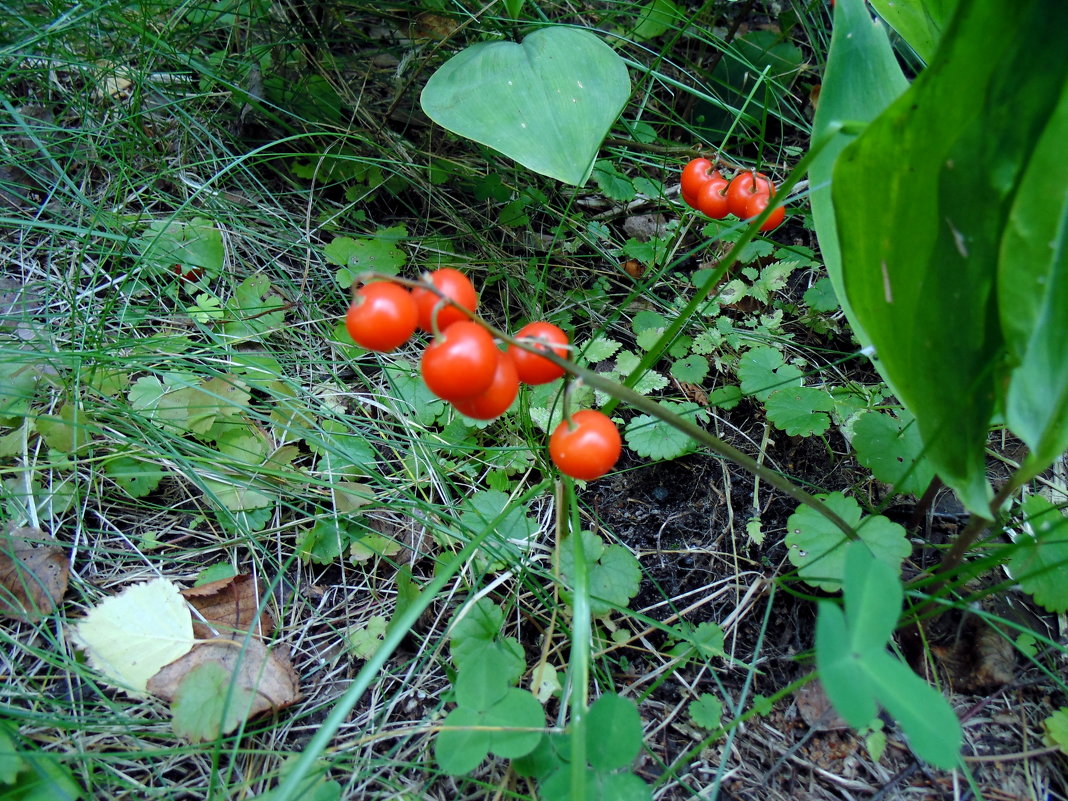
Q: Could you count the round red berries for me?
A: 10